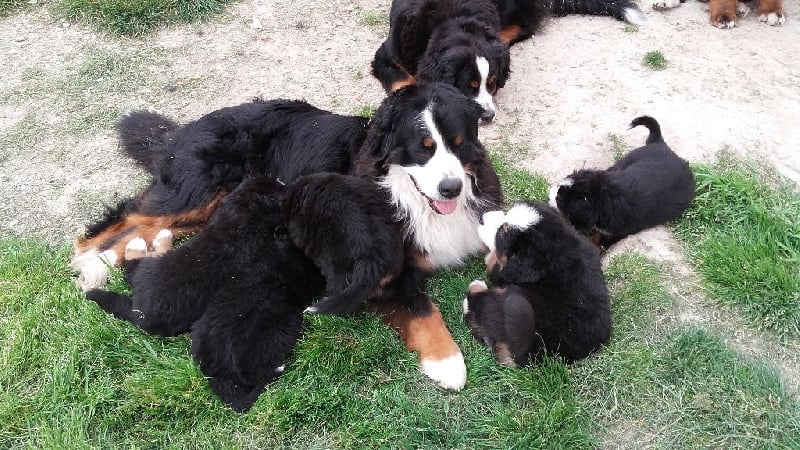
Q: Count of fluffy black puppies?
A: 5